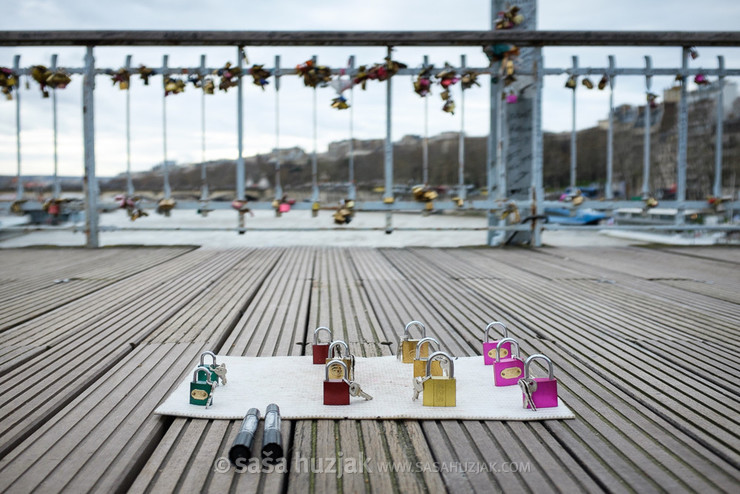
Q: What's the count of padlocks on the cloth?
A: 11